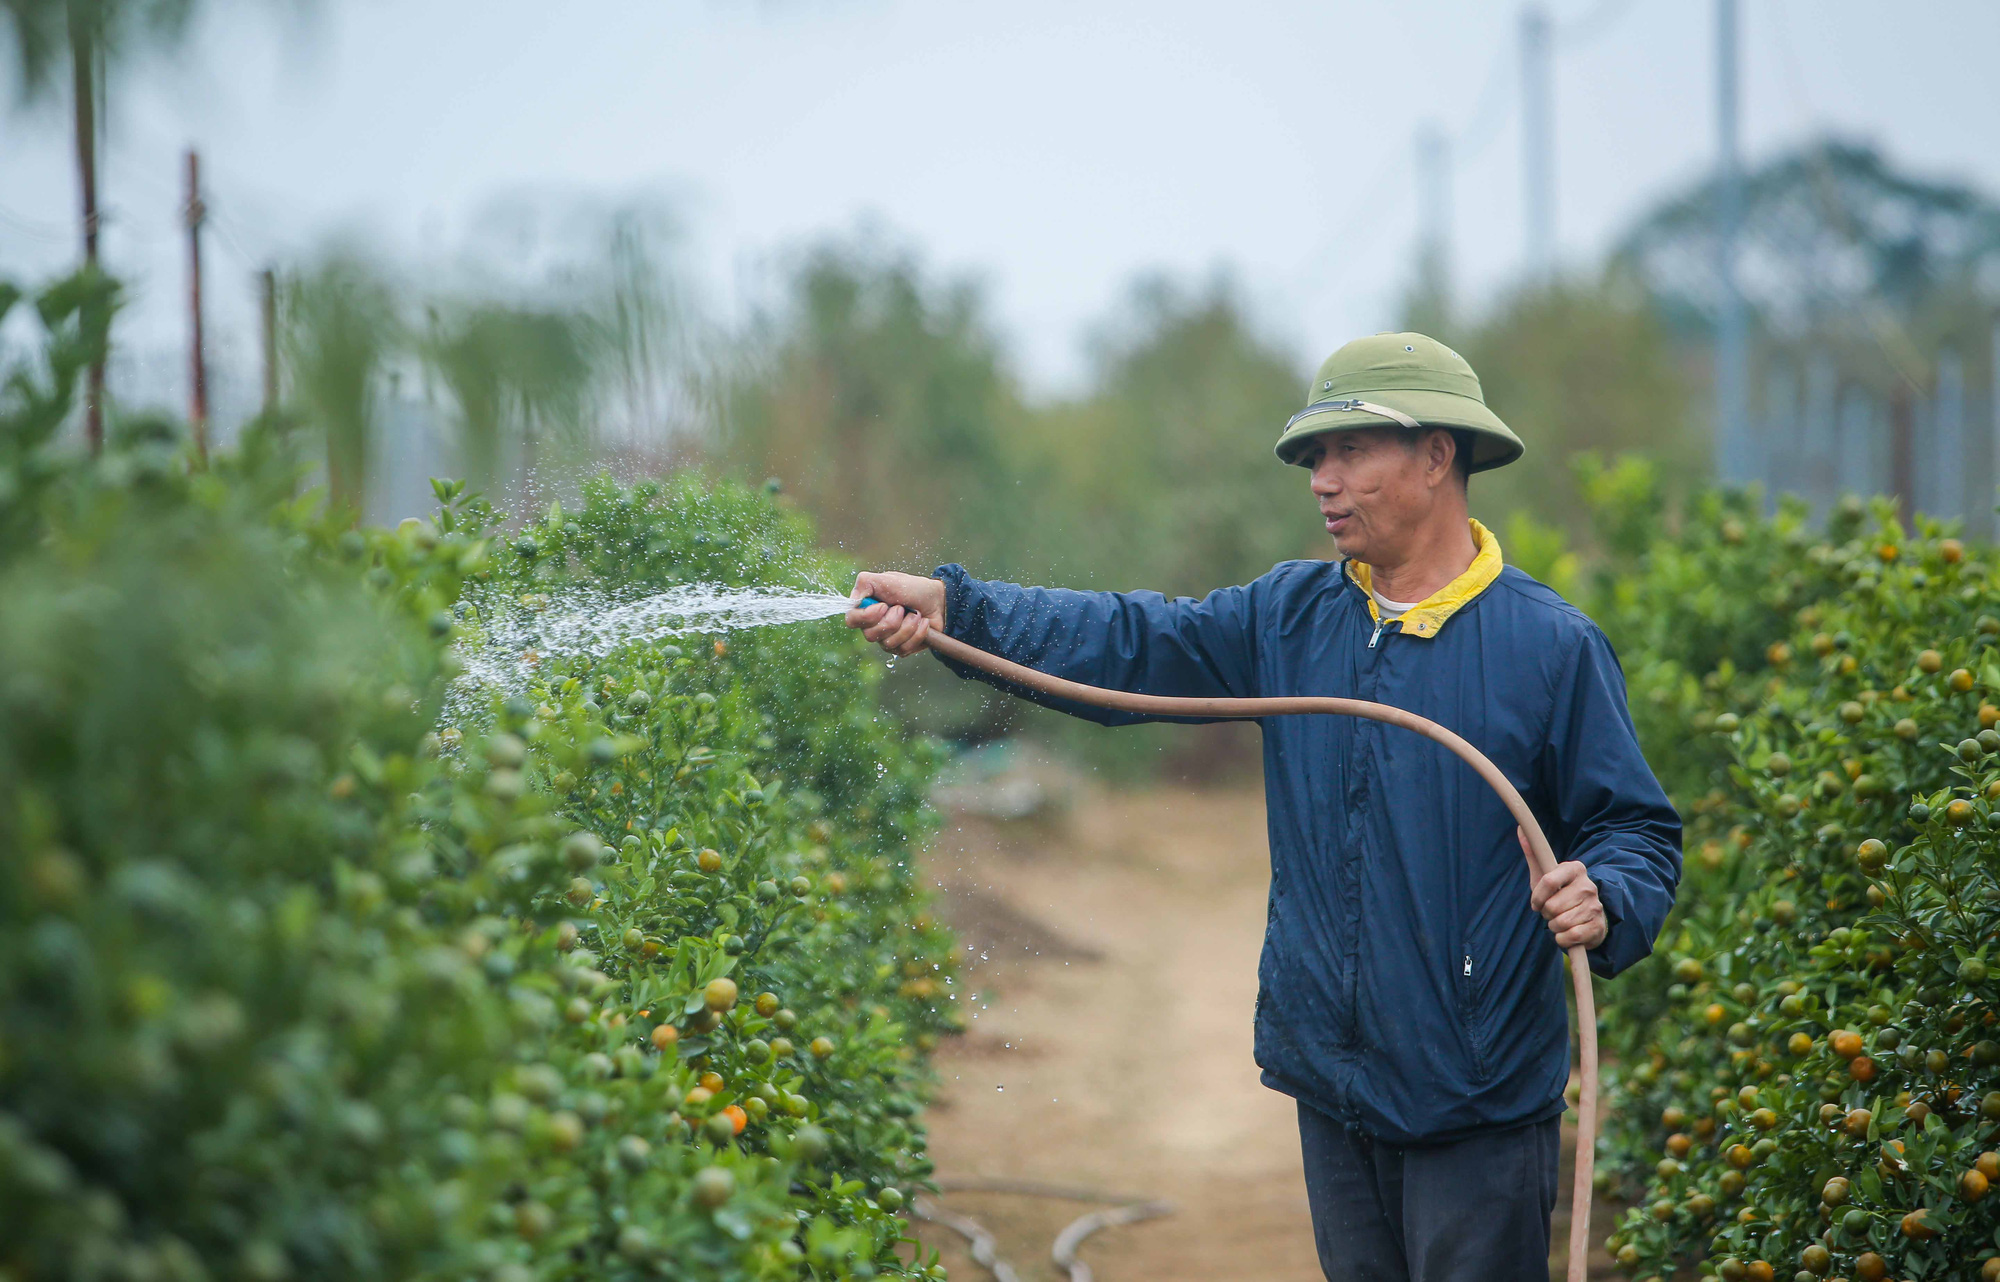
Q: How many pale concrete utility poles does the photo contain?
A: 3